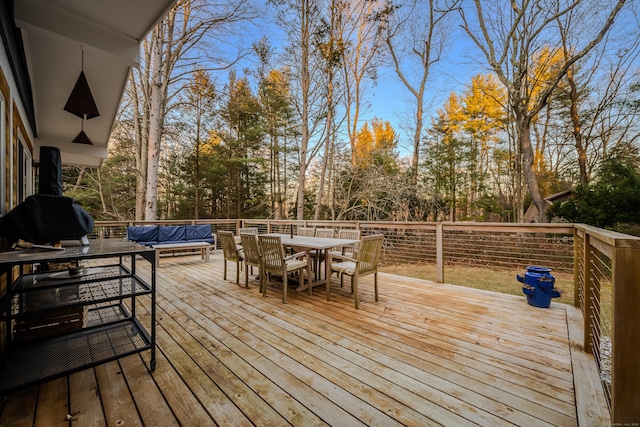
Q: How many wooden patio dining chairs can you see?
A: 8